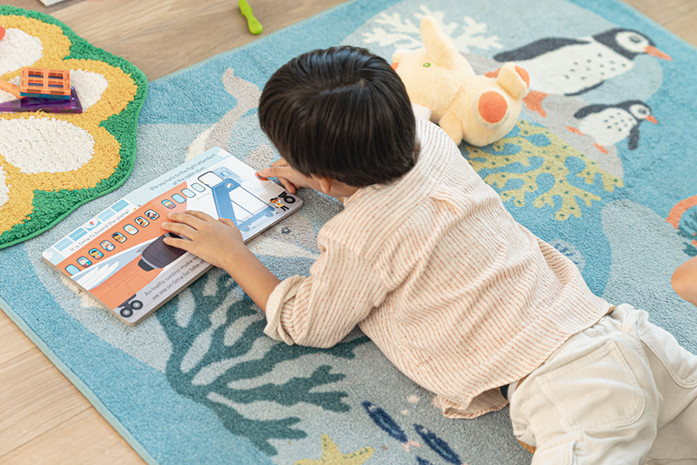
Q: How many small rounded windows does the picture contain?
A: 12